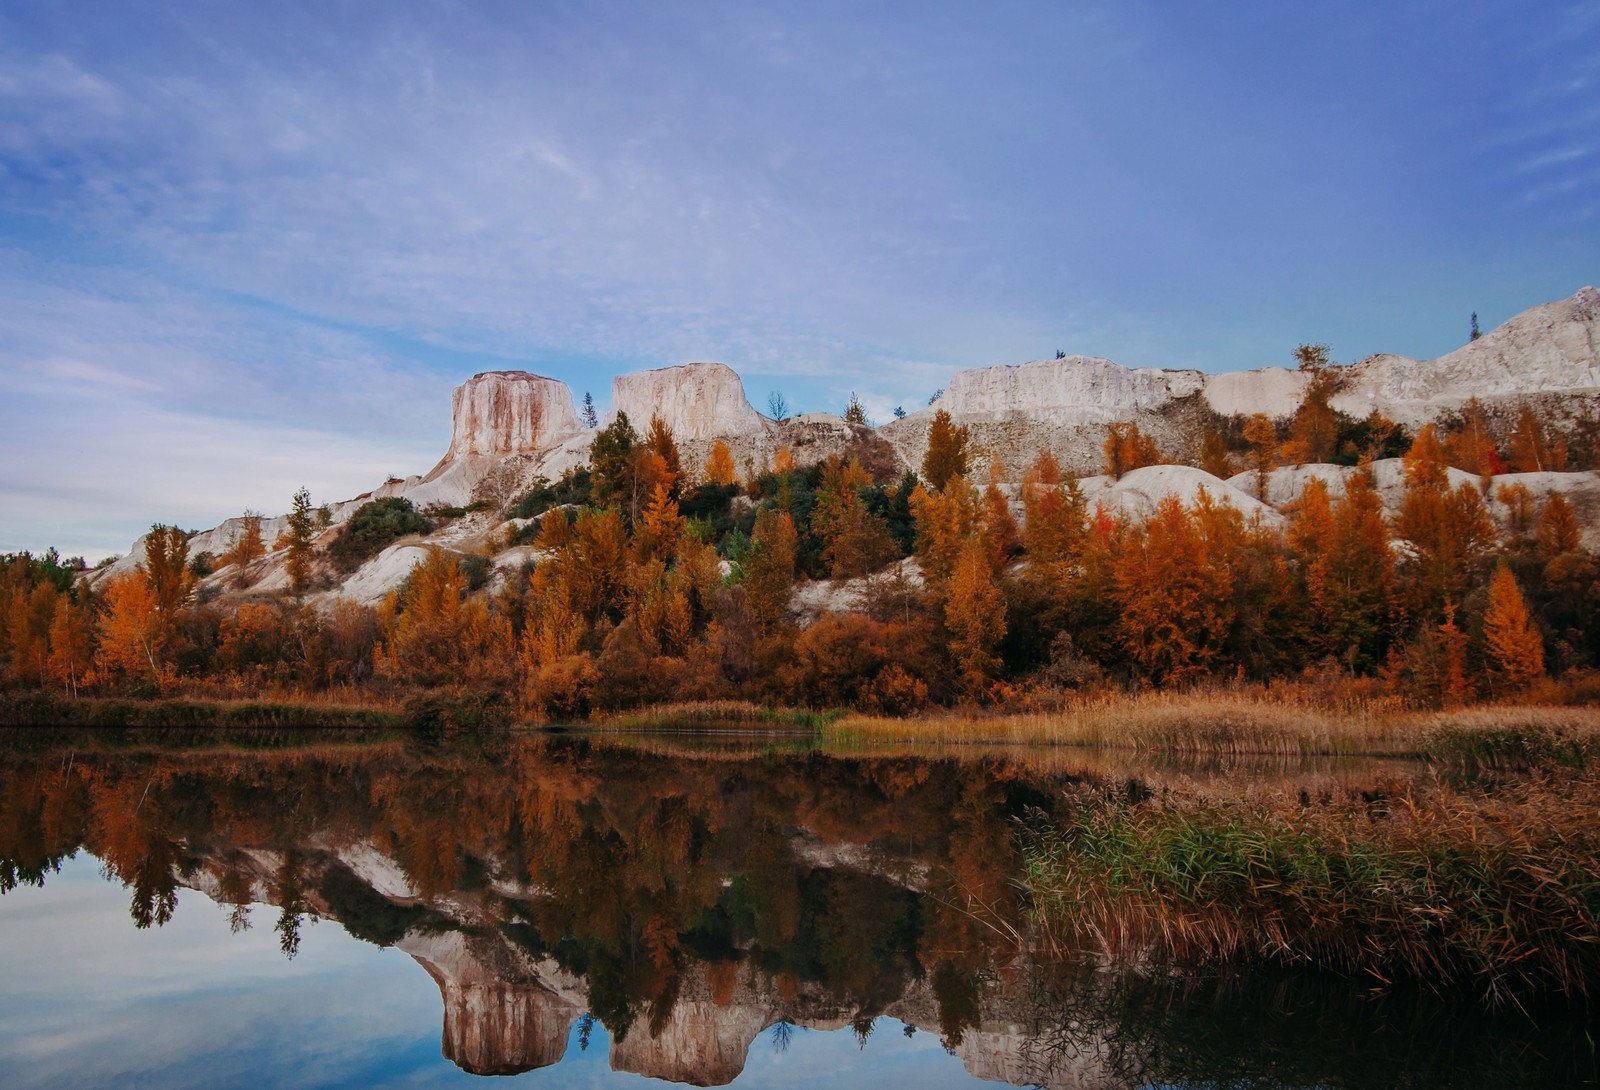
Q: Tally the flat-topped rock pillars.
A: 2